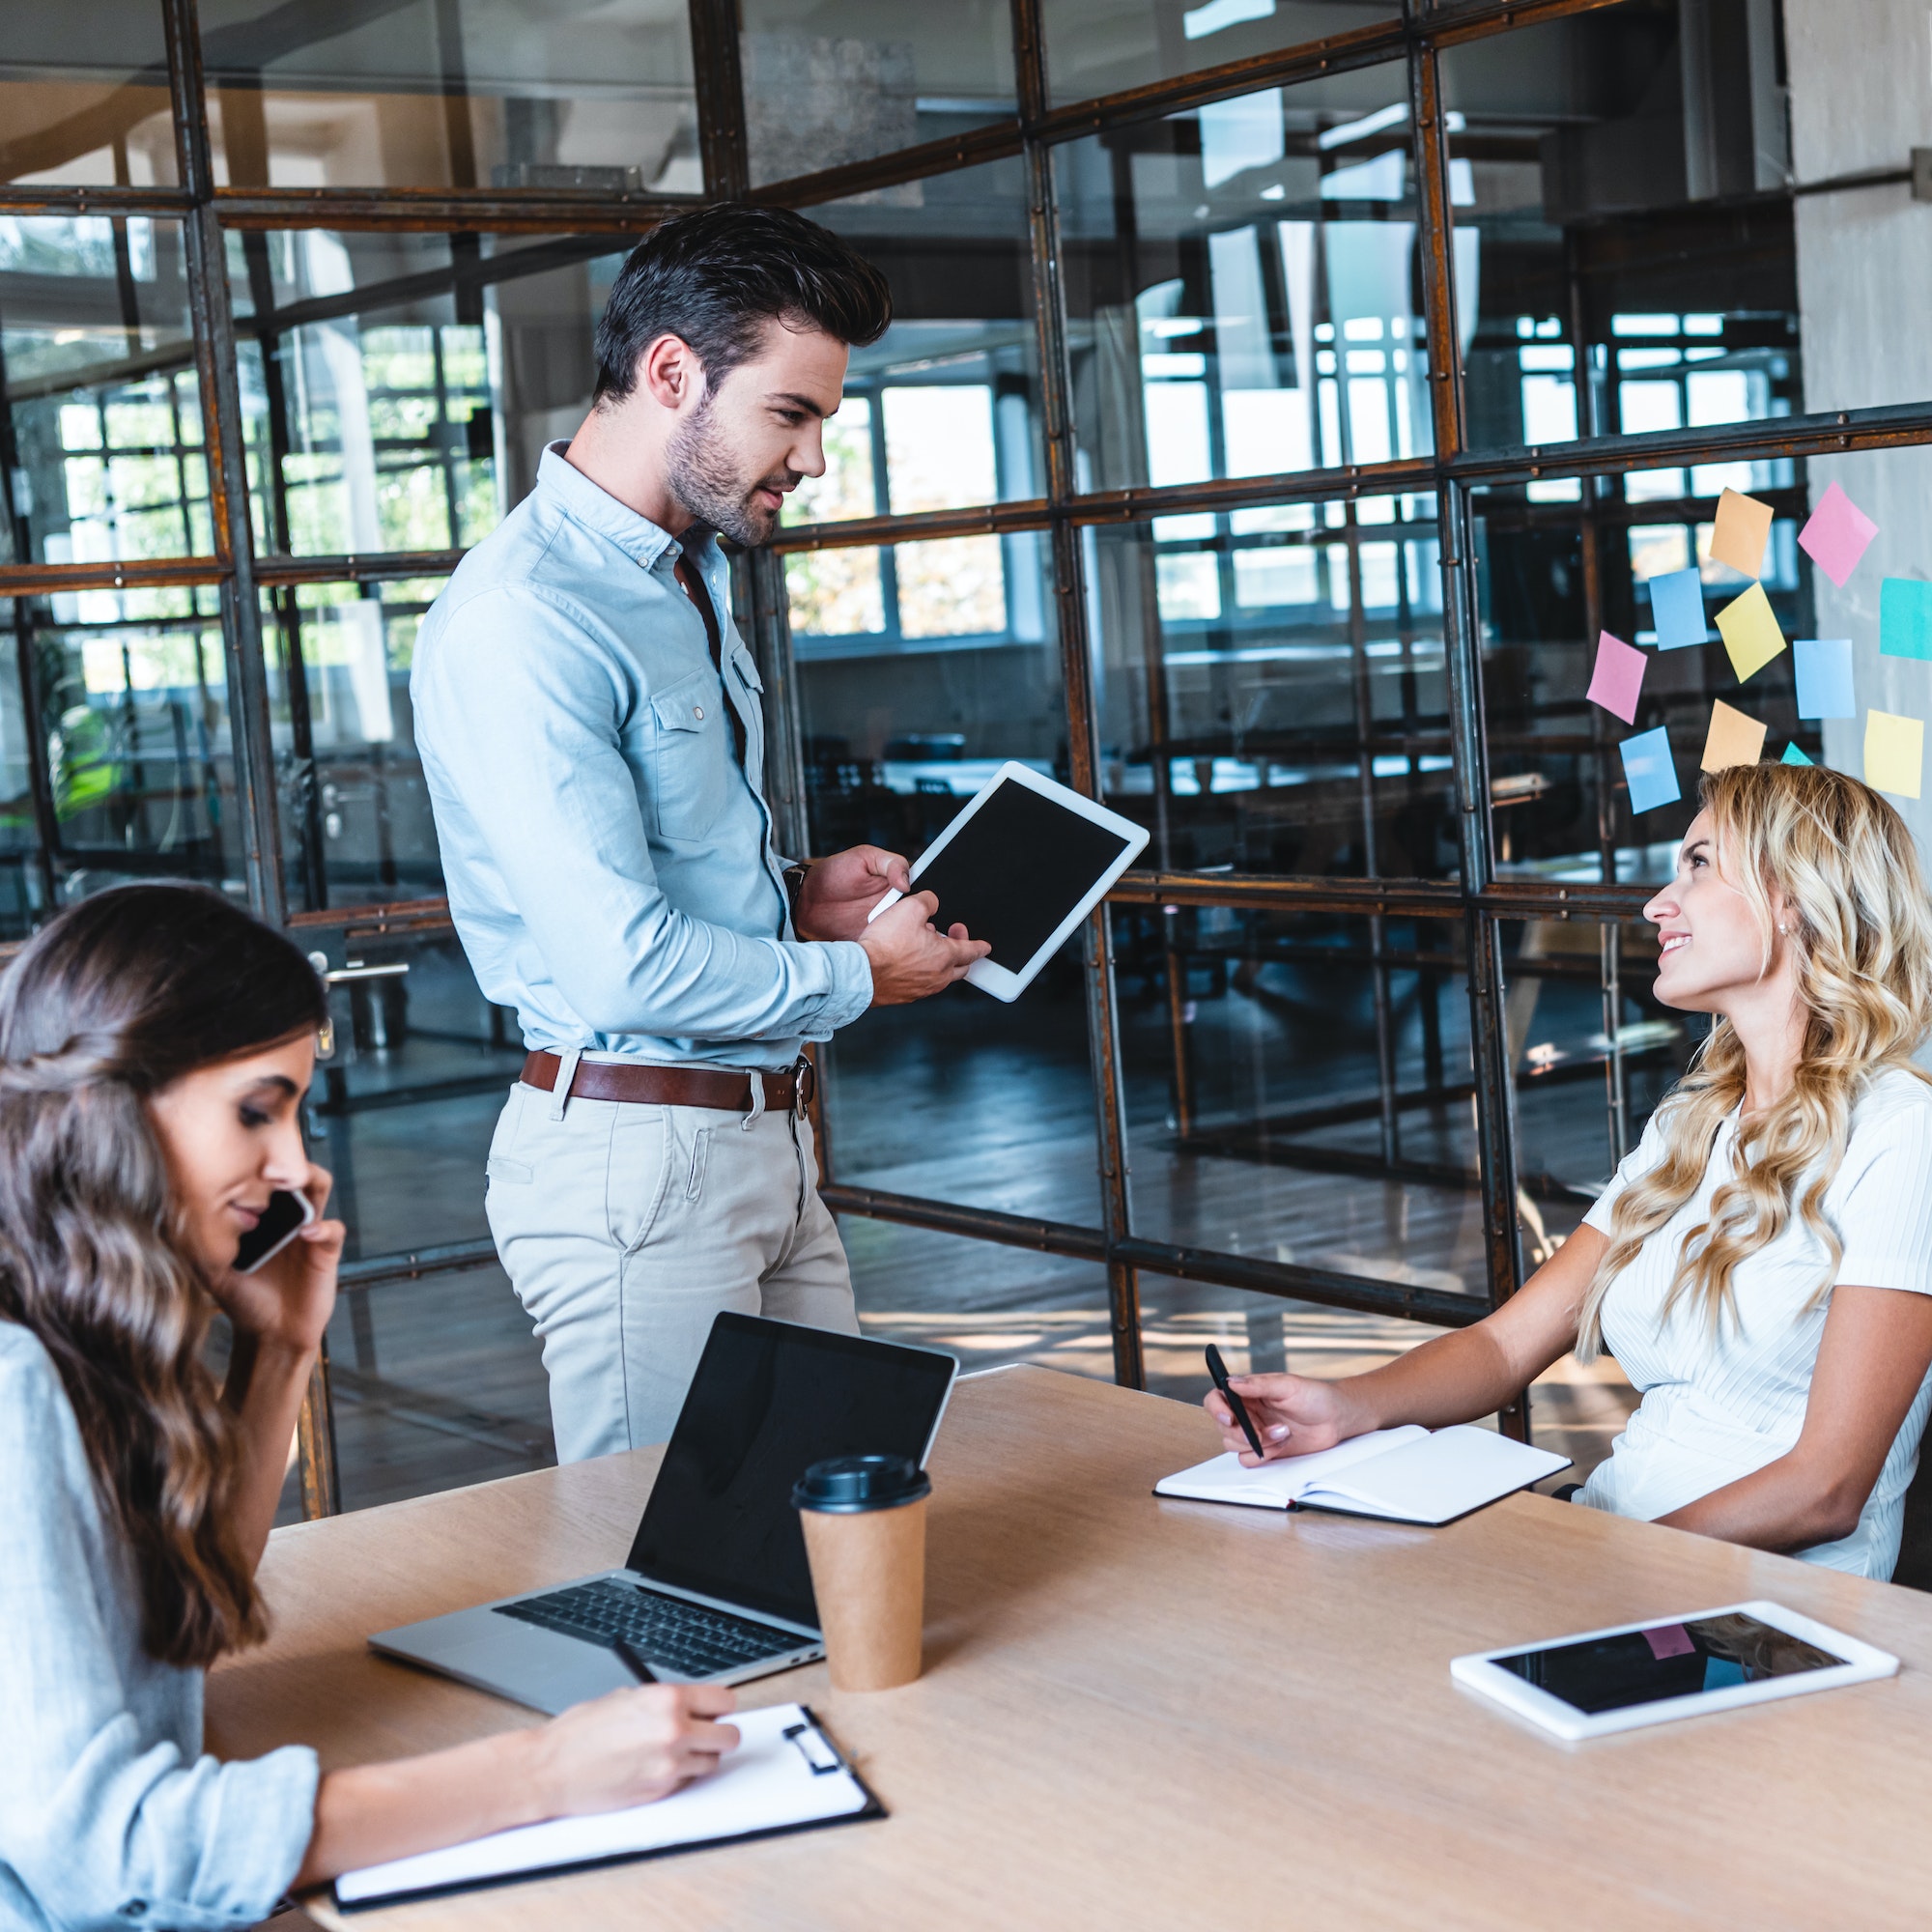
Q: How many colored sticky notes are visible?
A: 11